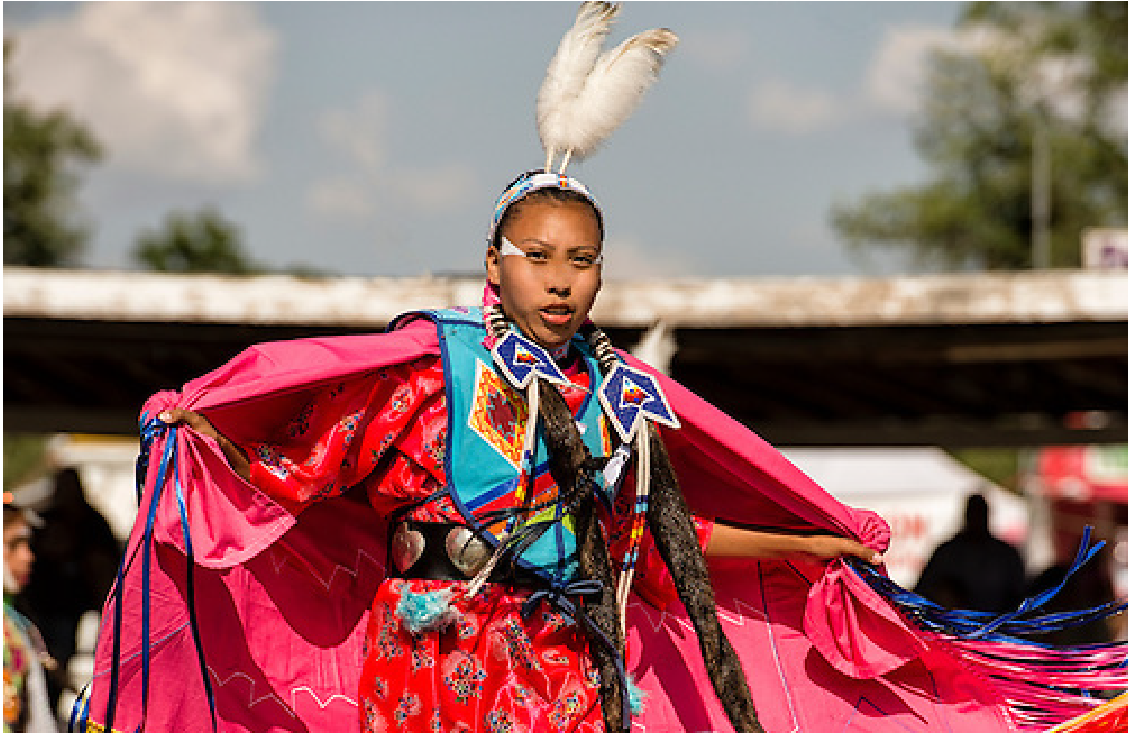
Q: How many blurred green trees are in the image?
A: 3